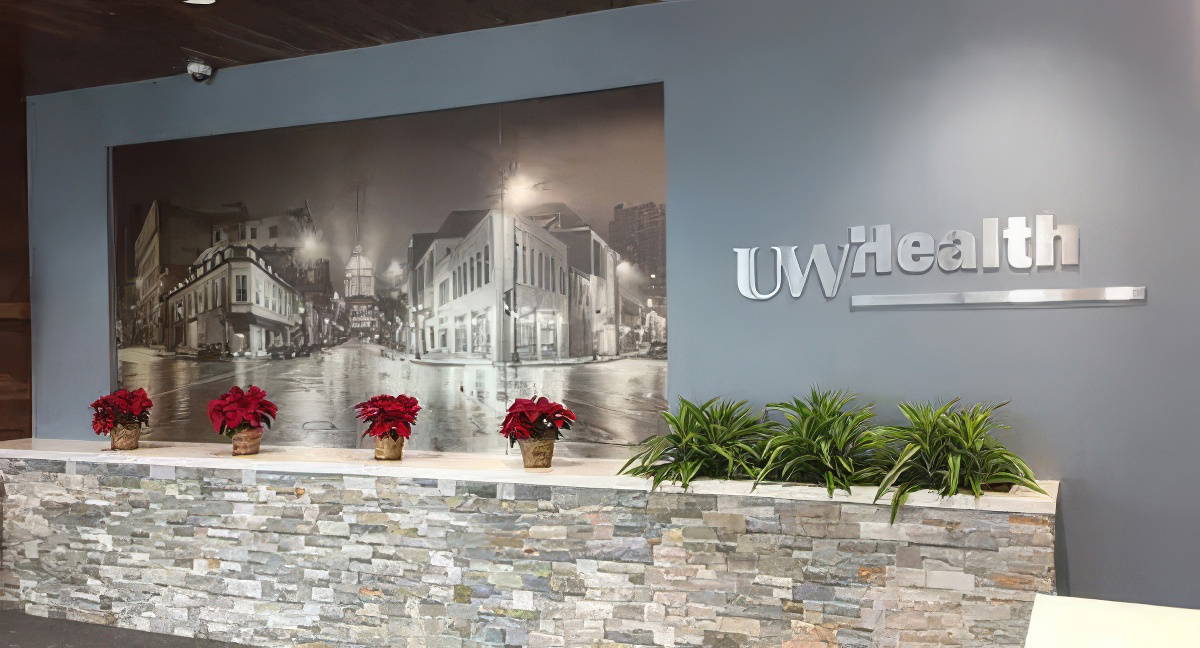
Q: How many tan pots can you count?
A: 4